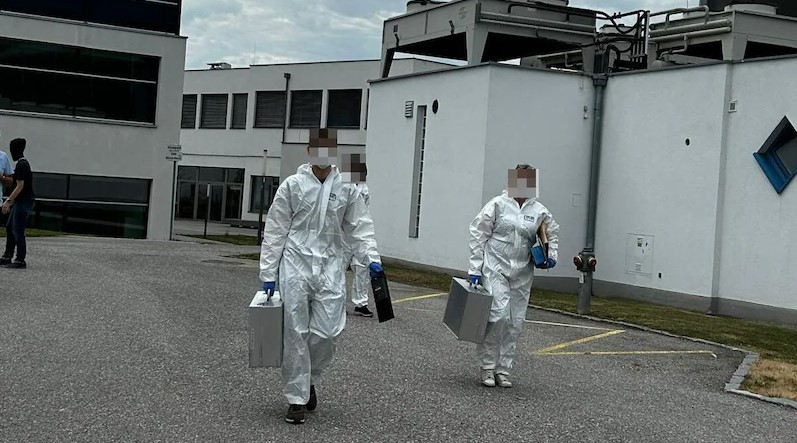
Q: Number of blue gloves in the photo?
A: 4